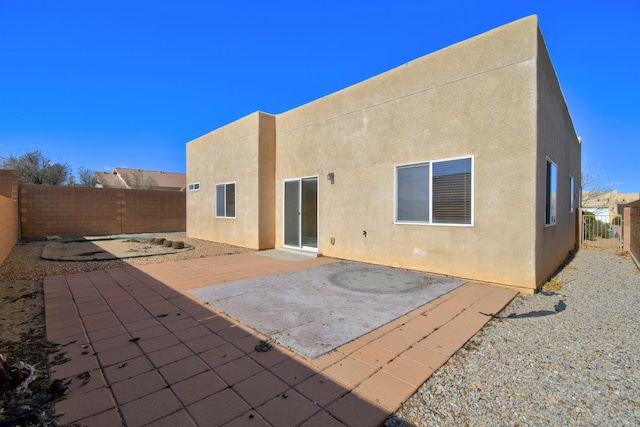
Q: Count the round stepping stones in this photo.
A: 4